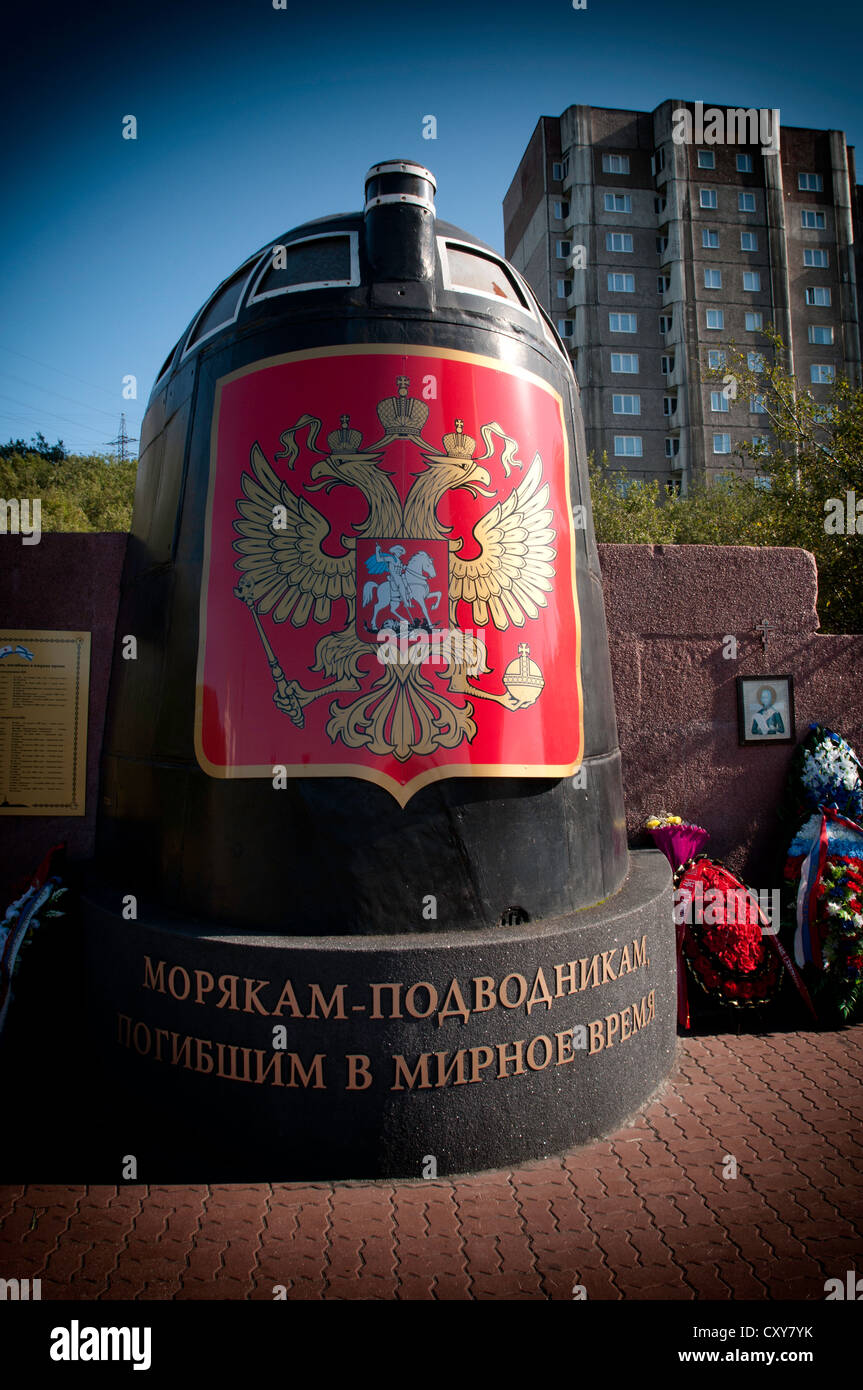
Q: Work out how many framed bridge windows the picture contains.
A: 5